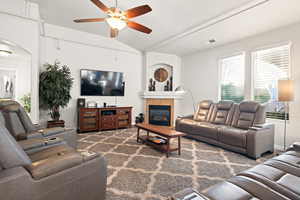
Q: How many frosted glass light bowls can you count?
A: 1